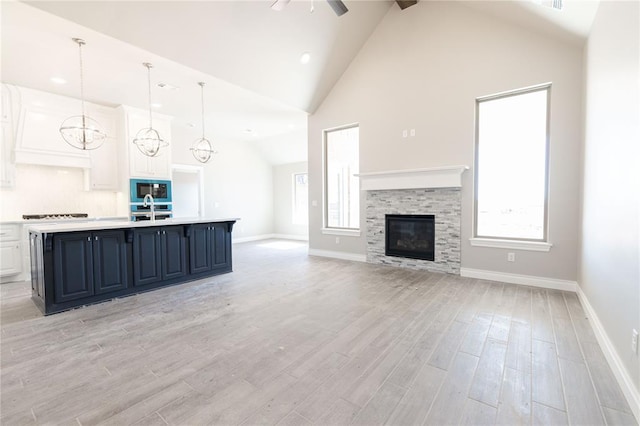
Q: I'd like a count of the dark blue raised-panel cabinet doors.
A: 6